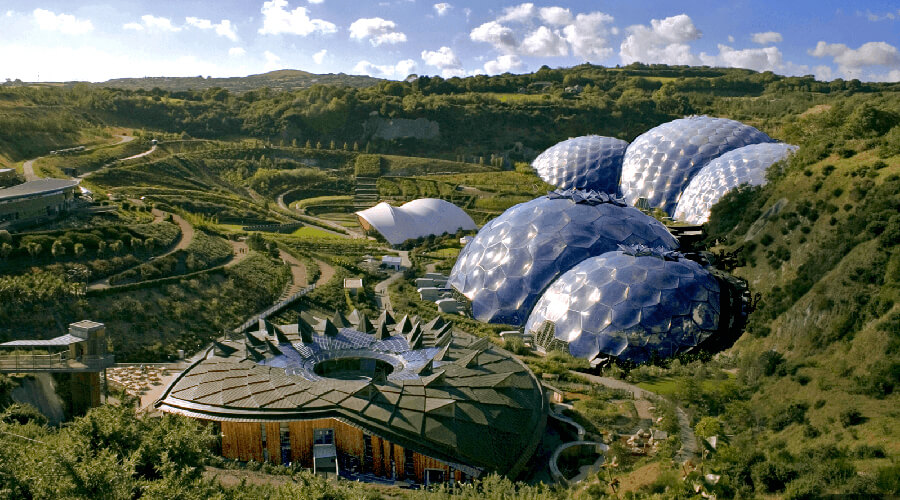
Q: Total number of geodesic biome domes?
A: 5